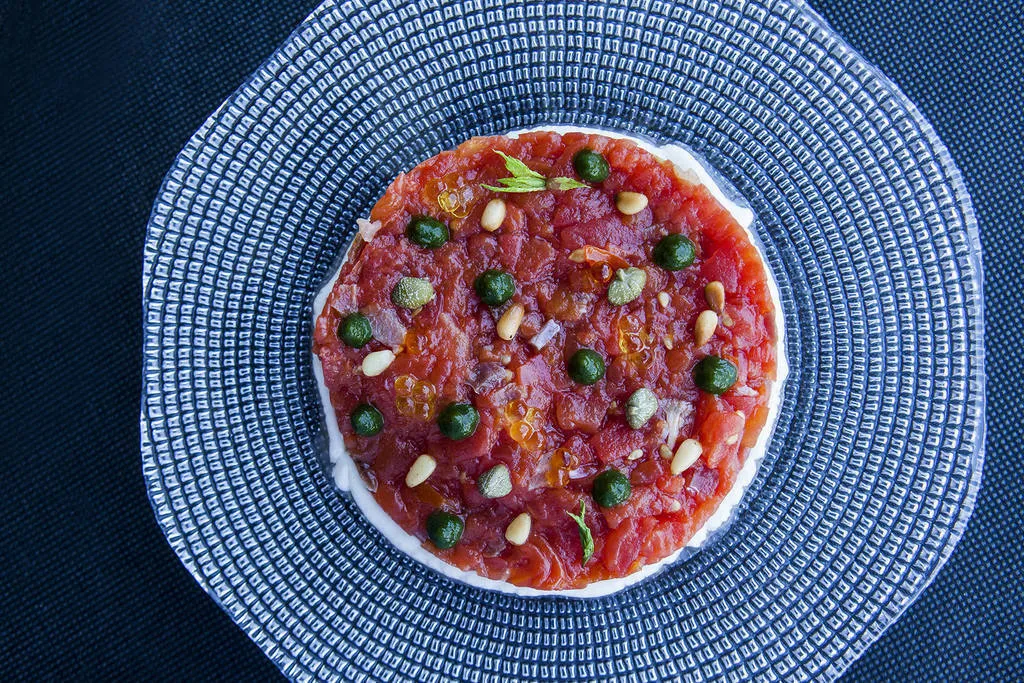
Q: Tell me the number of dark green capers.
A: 11